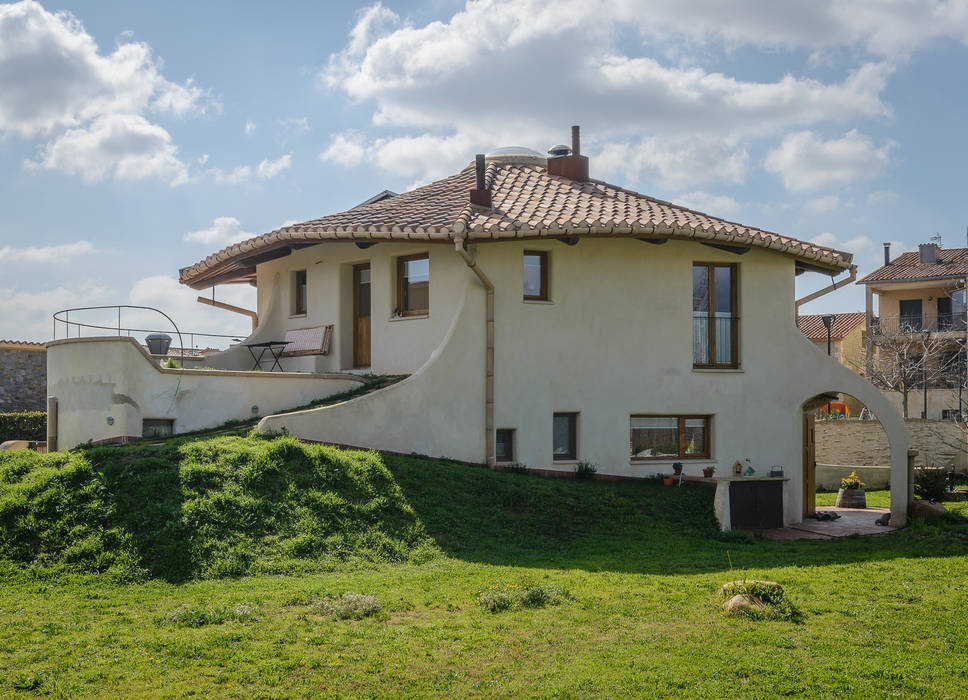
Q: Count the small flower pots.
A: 3